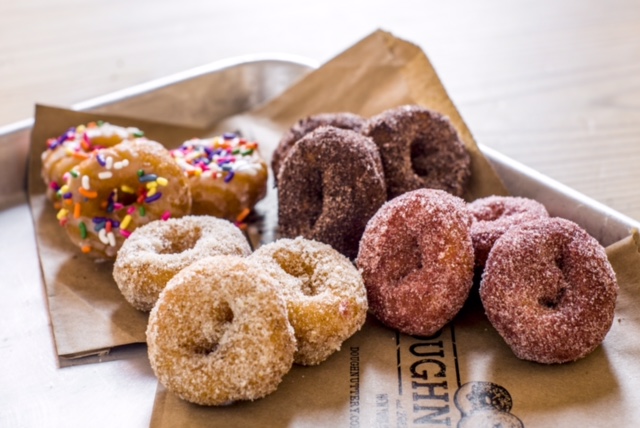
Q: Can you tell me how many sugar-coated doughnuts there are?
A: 9